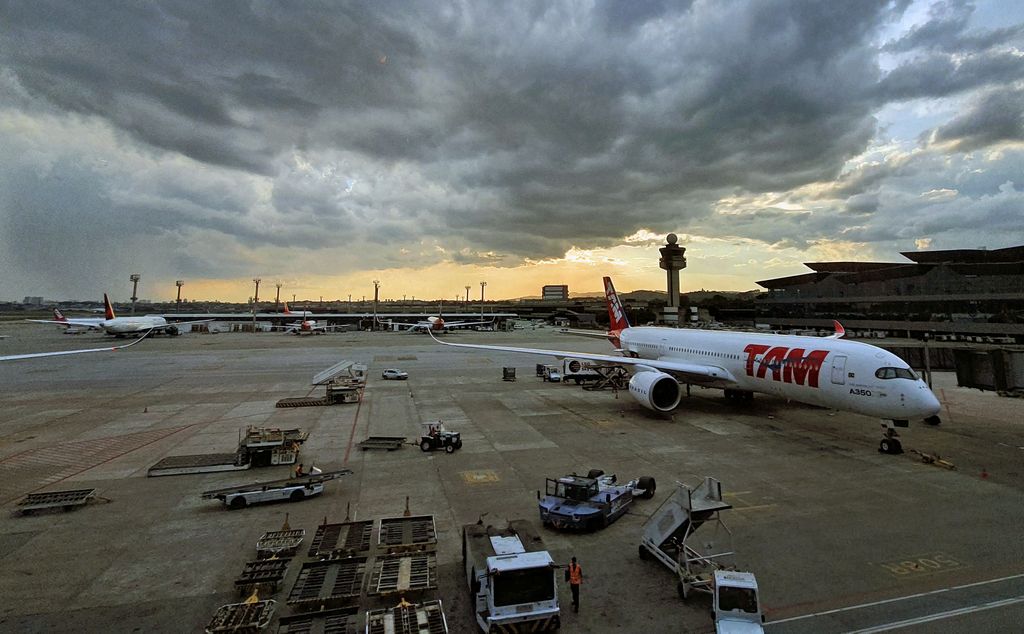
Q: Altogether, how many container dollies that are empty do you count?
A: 11